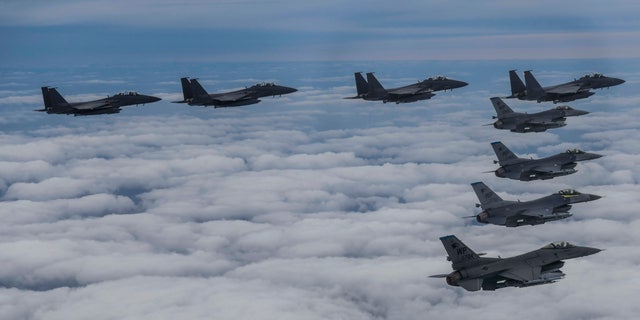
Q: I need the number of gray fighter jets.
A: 8